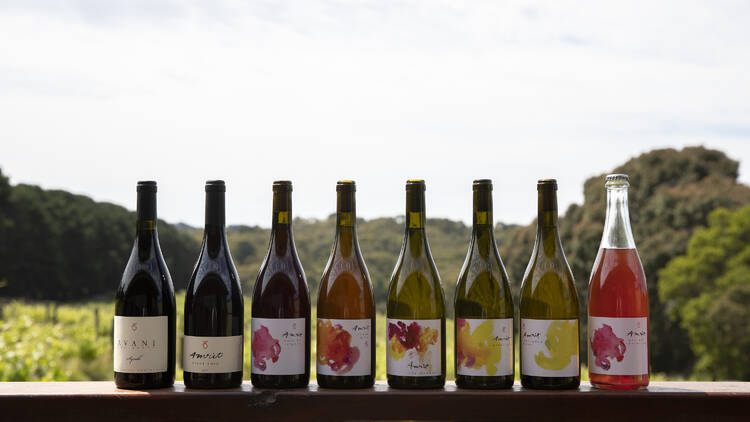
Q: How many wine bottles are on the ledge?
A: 8